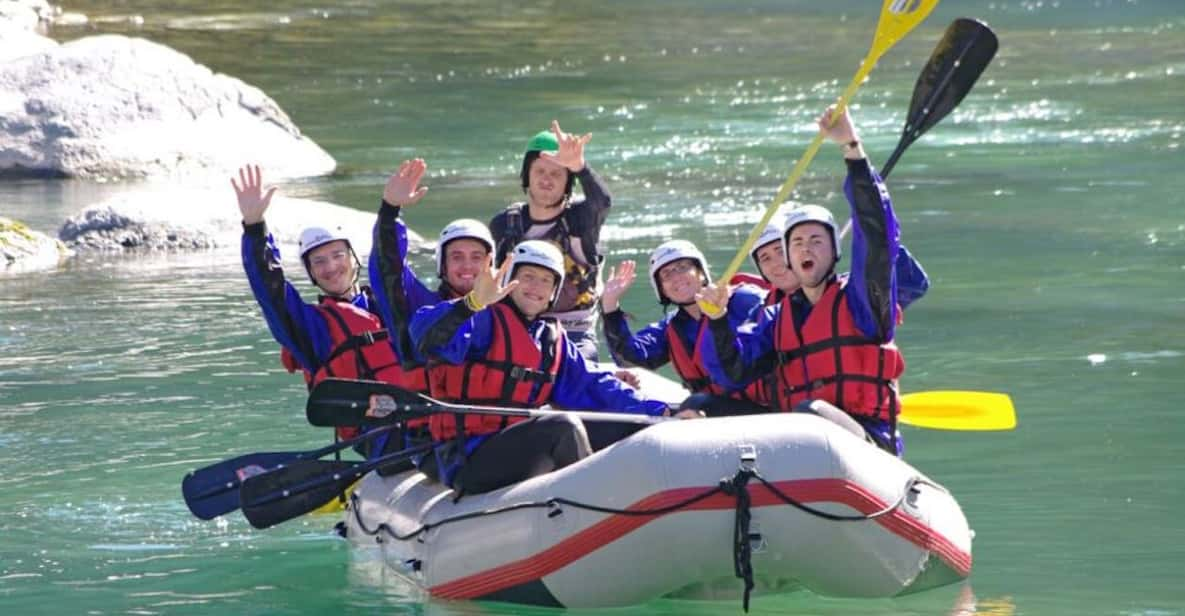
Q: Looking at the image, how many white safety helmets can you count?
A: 6